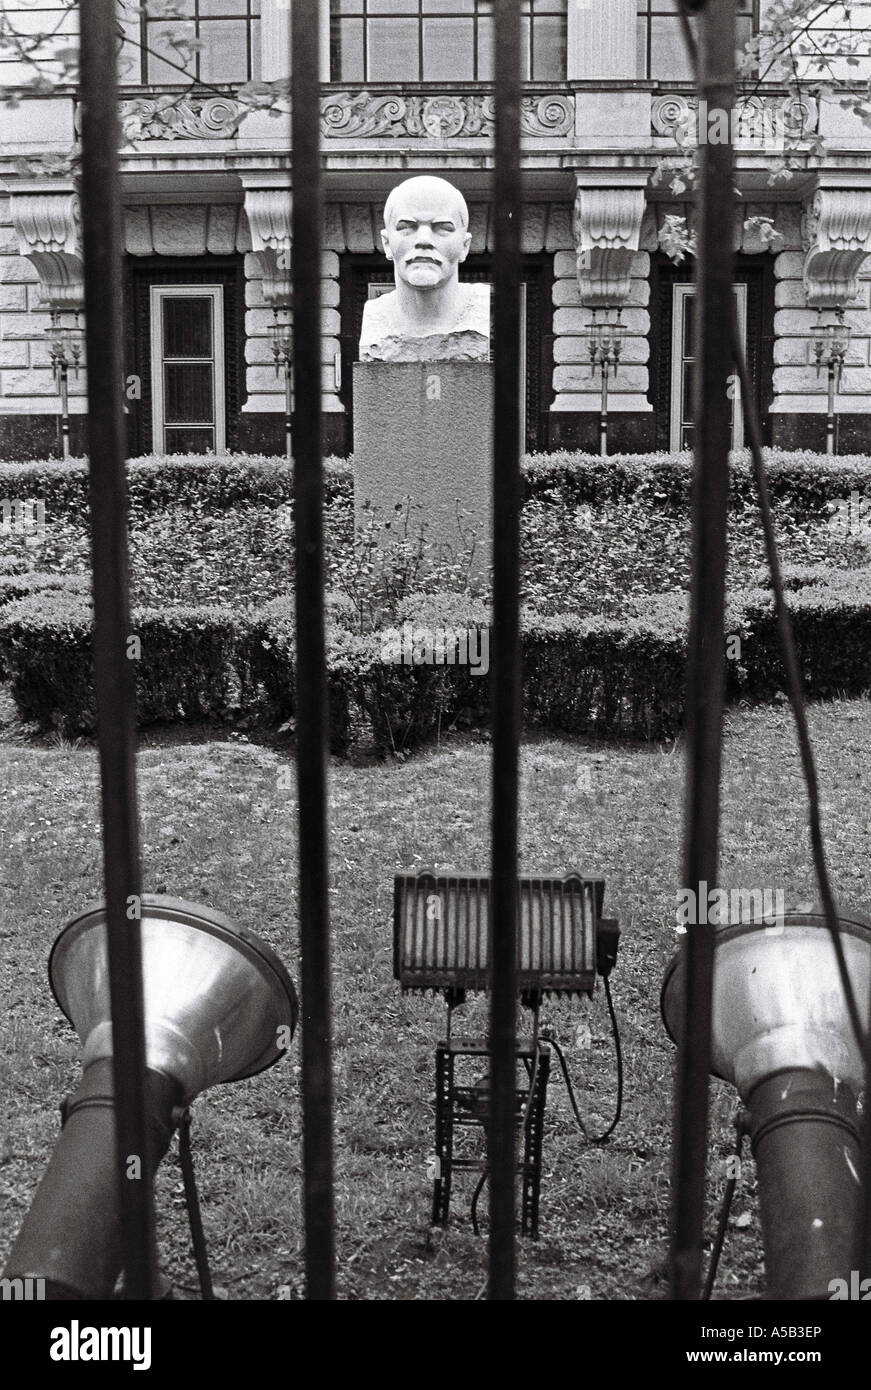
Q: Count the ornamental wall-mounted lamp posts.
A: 4